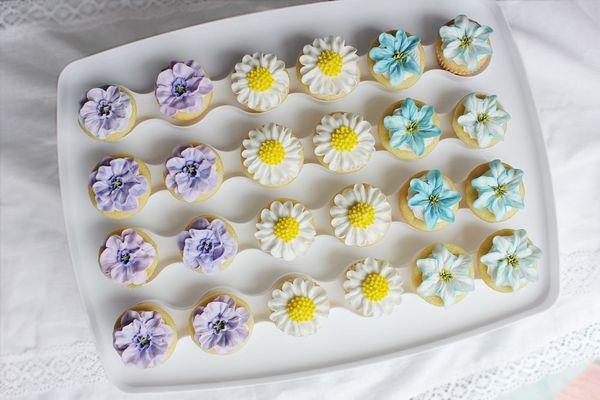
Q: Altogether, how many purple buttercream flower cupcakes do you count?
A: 8